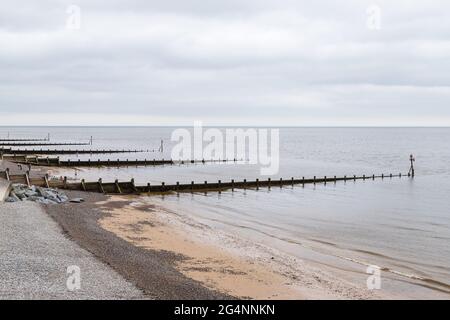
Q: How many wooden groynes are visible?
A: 5